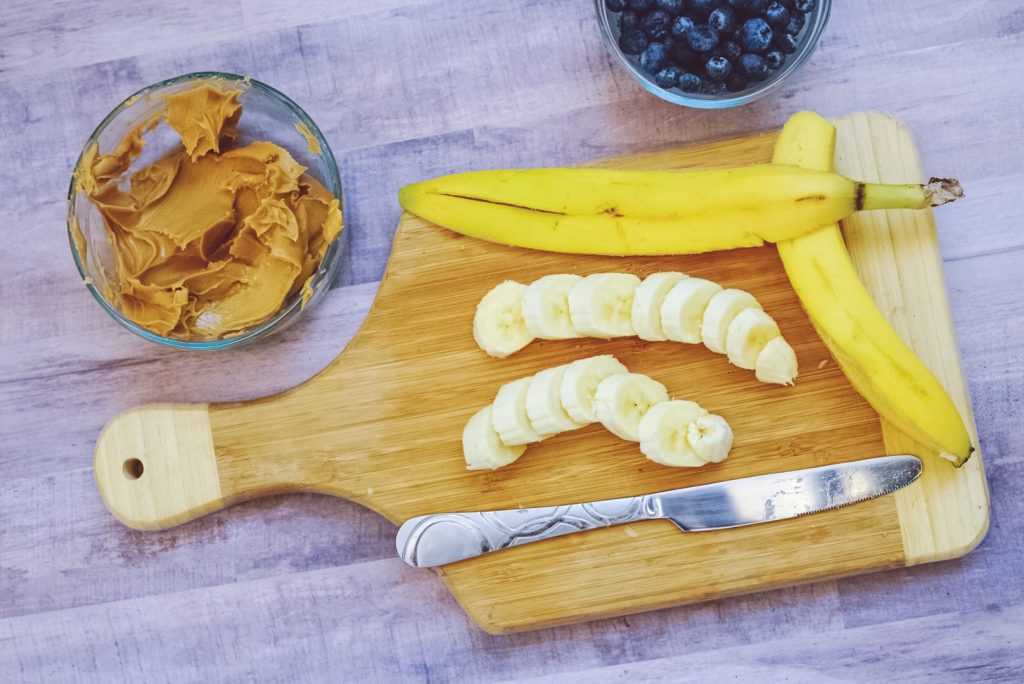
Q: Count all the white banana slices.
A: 15